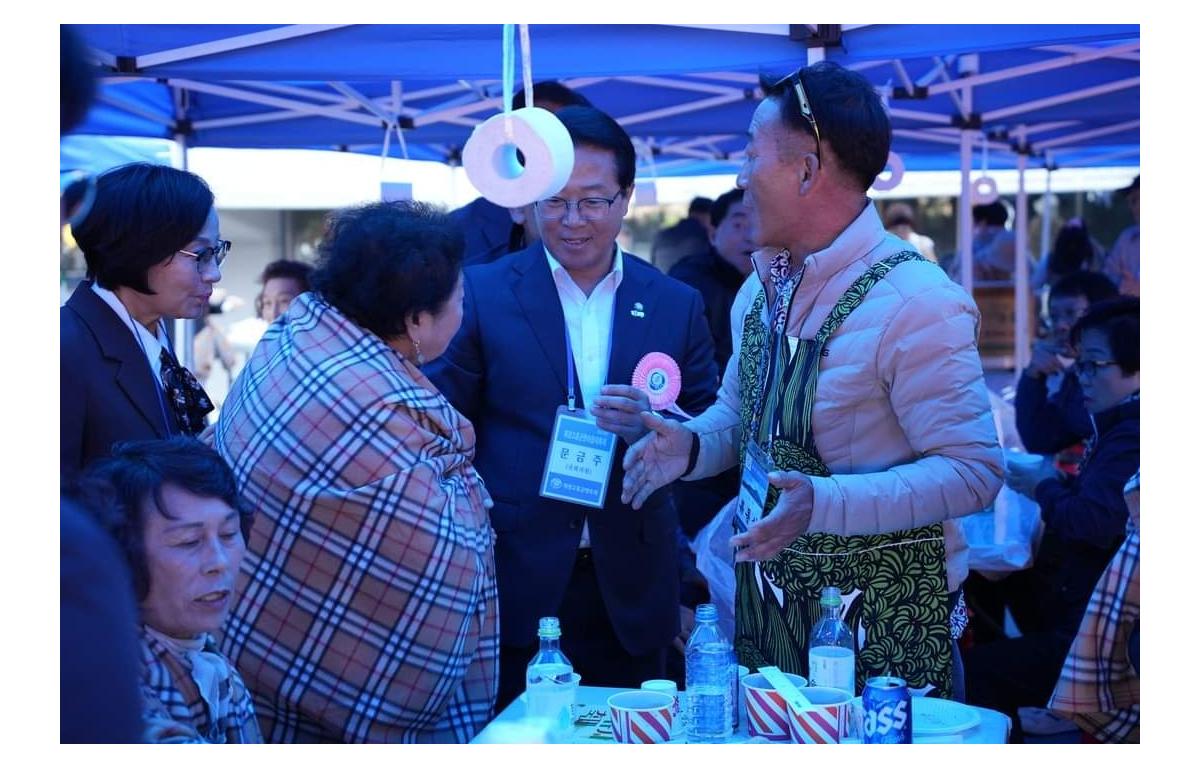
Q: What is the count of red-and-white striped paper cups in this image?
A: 3